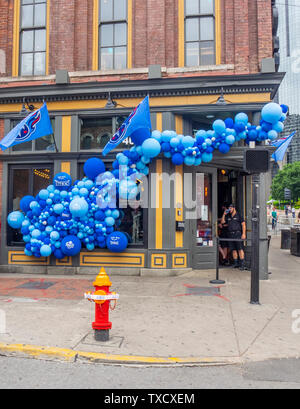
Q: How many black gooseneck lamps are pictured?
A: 3